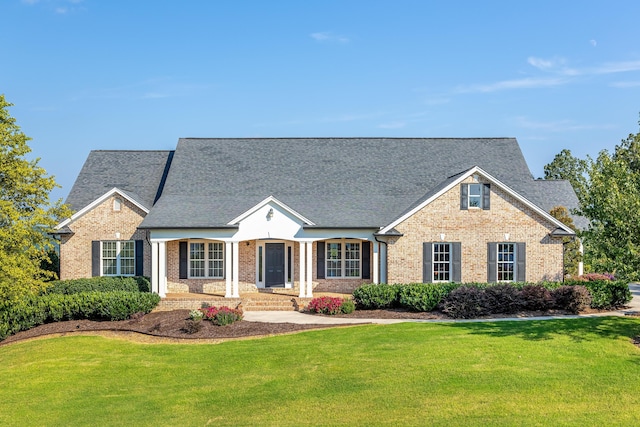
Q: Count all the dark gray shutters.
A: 12